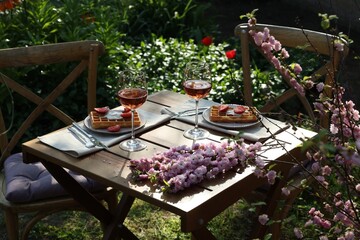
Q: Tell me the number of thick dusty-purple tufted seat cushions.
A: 1